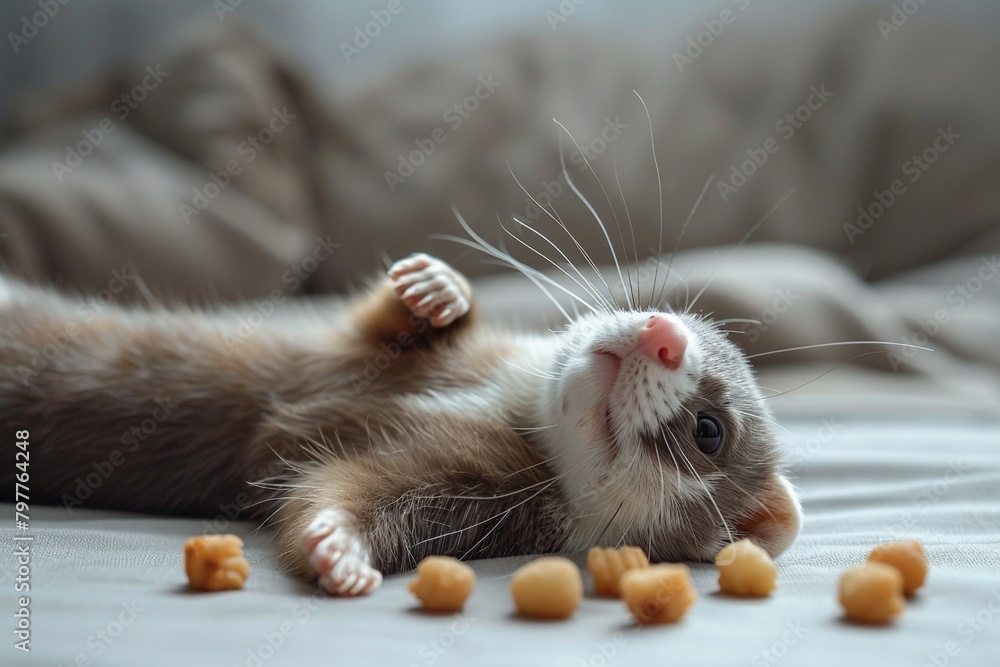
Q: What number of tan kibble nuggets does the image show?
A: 8